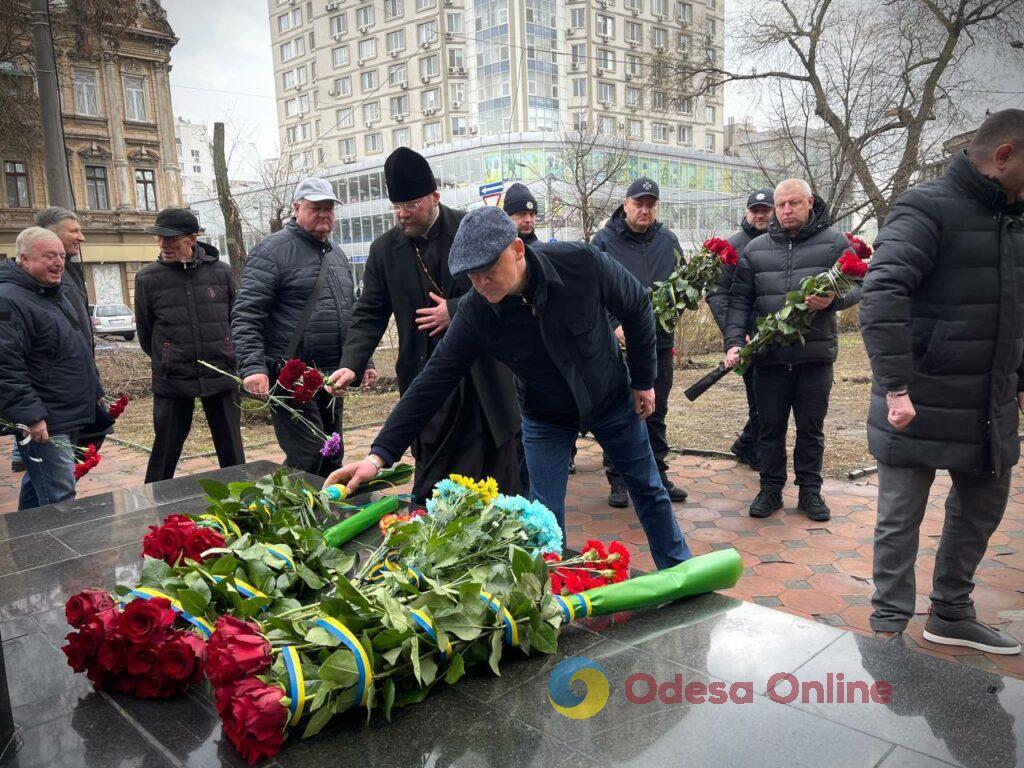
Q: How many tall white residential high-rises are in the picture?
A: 1